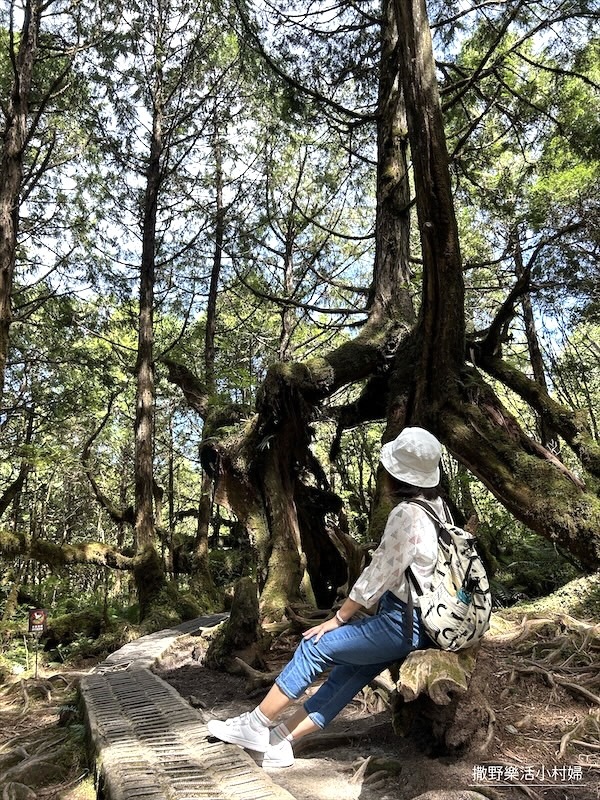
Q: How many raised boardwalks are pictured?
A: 1